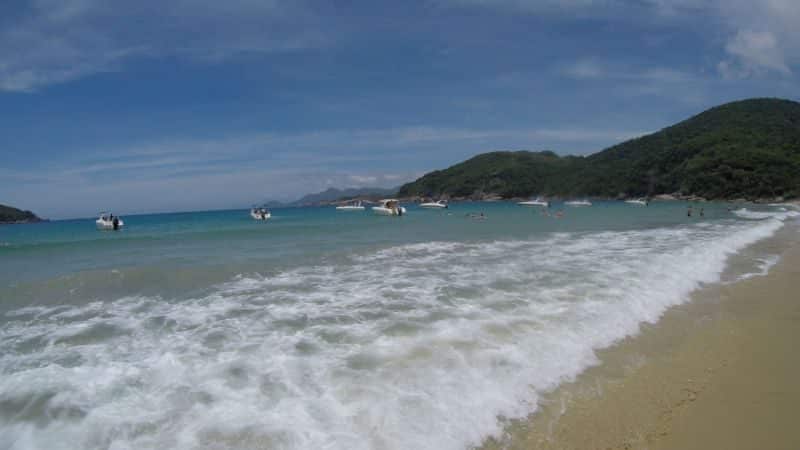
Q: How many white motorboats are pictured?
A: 8